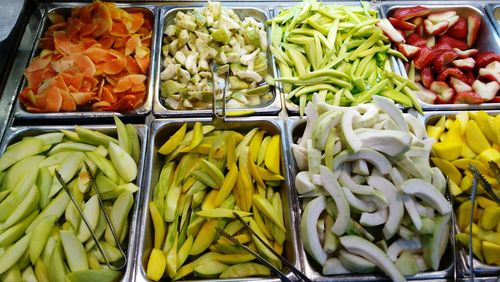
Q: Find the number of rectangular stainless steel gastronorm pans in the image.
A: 8